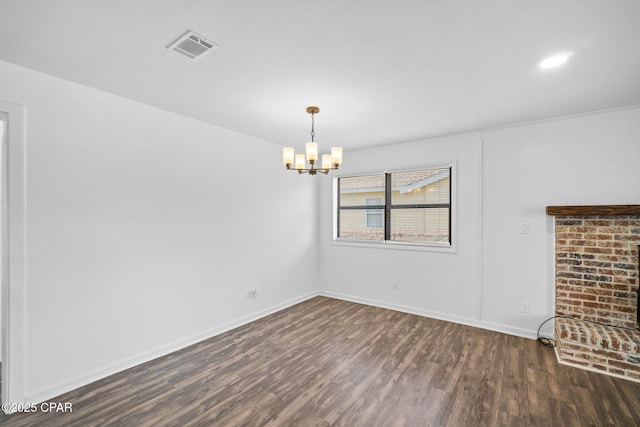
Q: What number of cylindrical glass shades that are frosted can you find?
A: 5